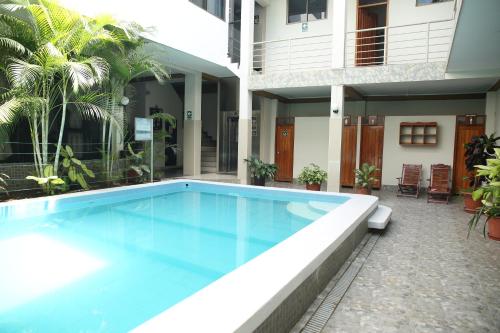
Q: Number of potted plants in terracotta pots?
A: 4